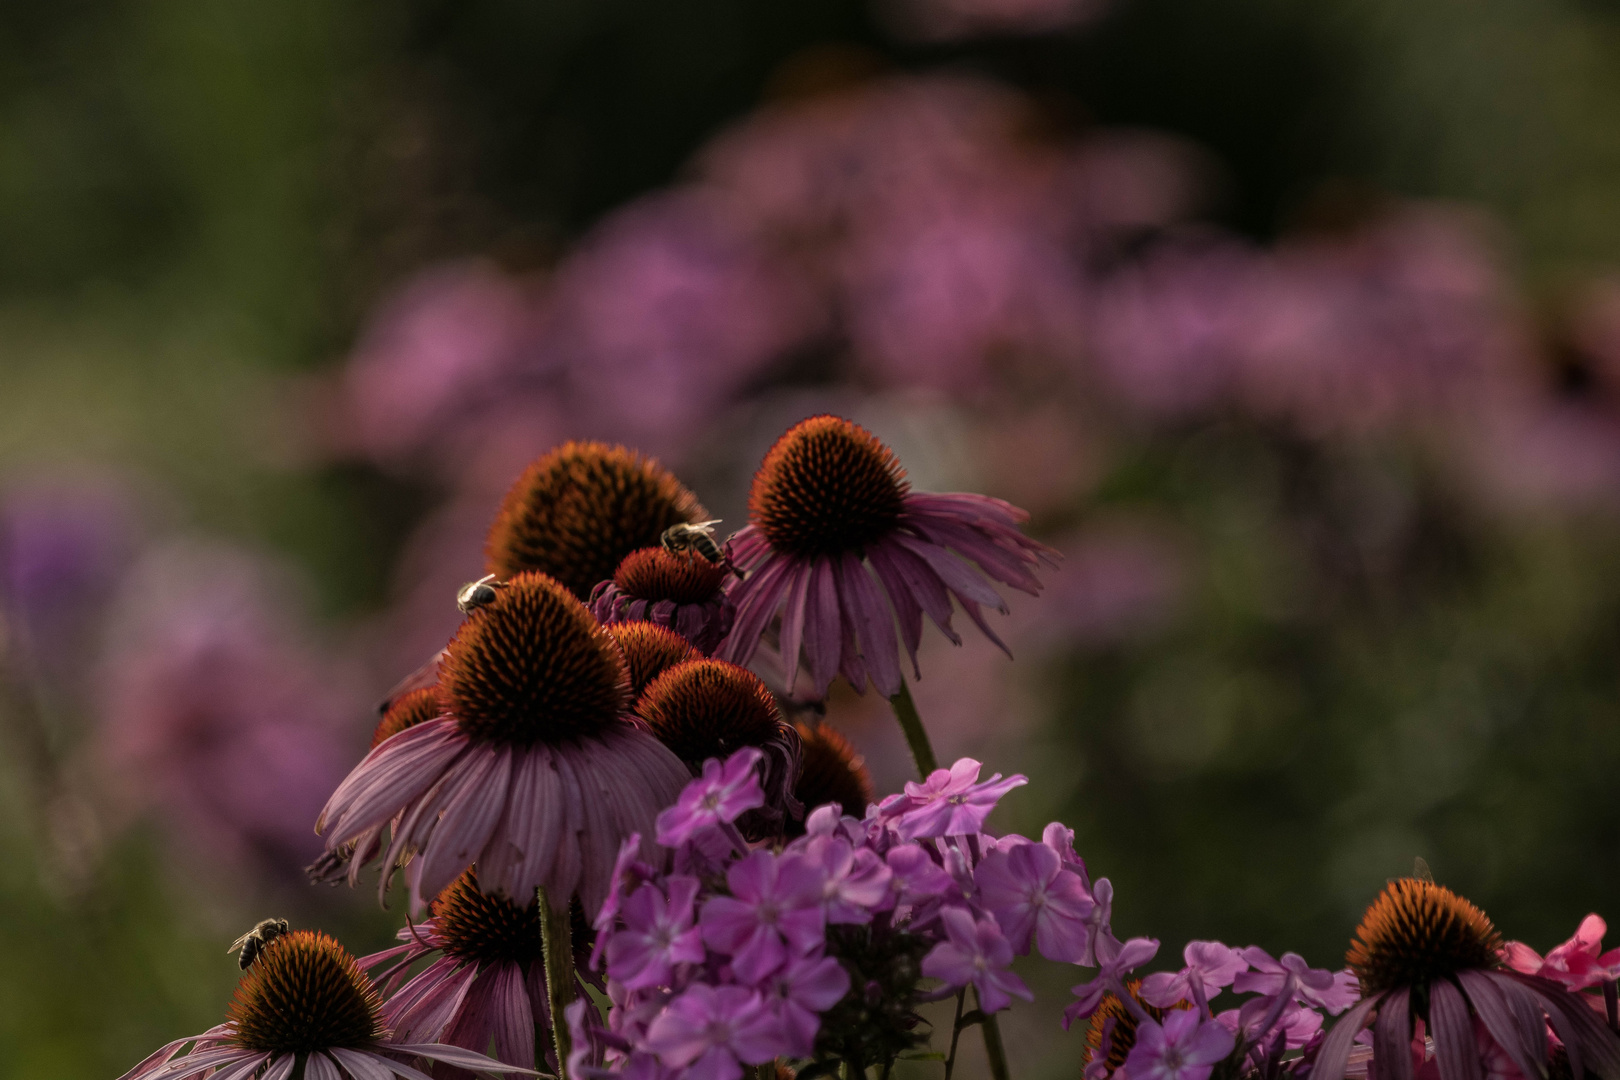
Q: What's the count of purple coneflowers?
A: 12